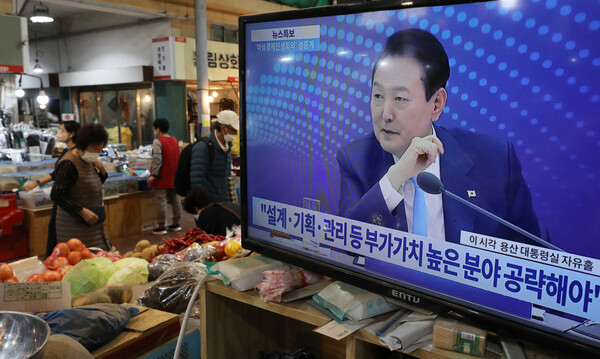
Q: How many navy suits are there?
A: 1